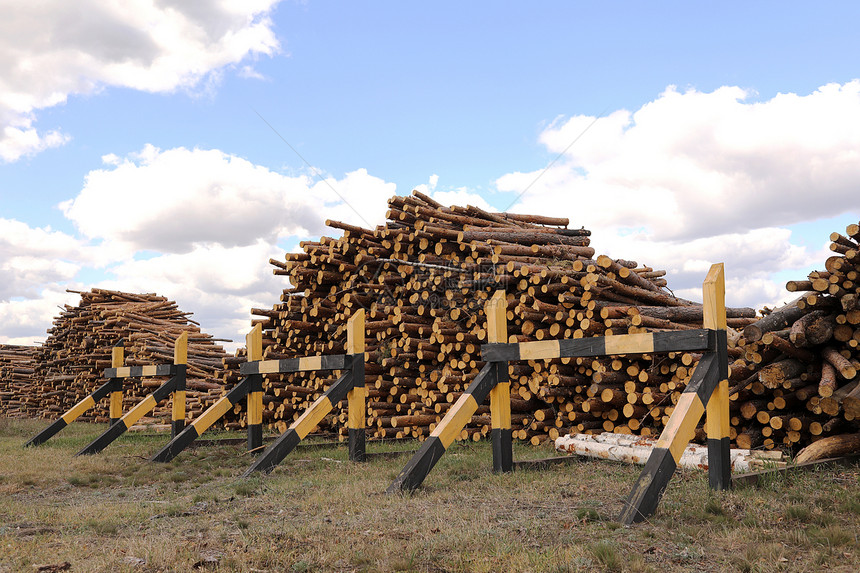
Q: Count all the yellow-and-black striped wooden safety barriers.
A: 3